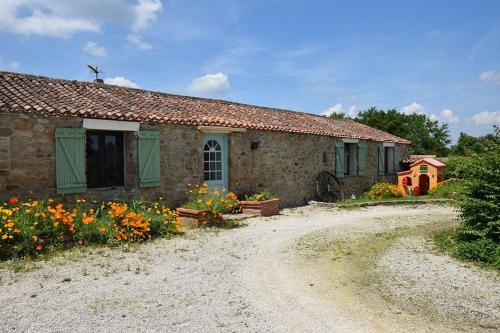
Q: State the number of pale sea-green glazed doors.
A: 1